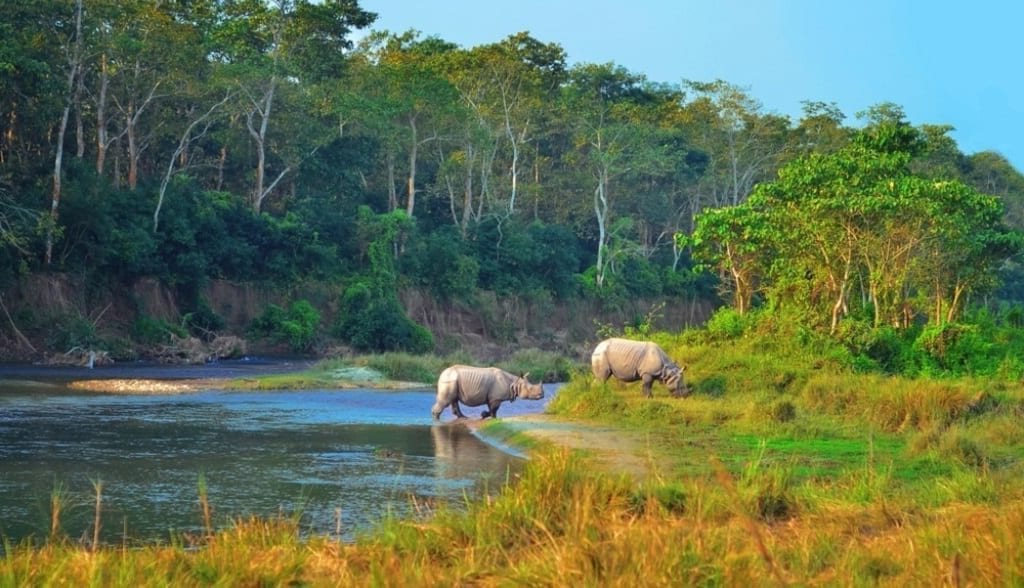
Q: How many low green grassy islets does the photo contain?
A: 1